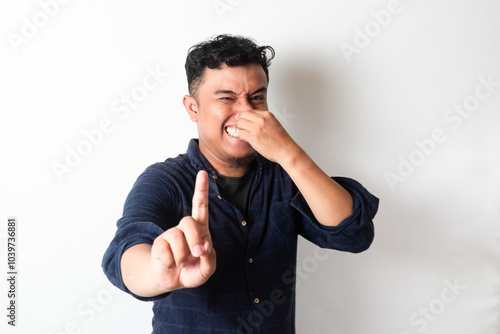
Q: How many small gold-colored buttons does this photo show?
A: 5